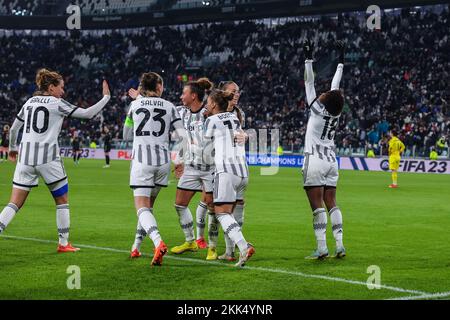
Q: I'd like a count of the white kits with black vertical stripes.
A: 6